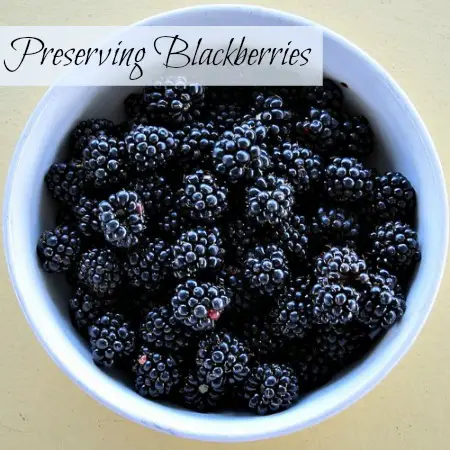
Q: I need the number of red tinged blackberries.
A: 3